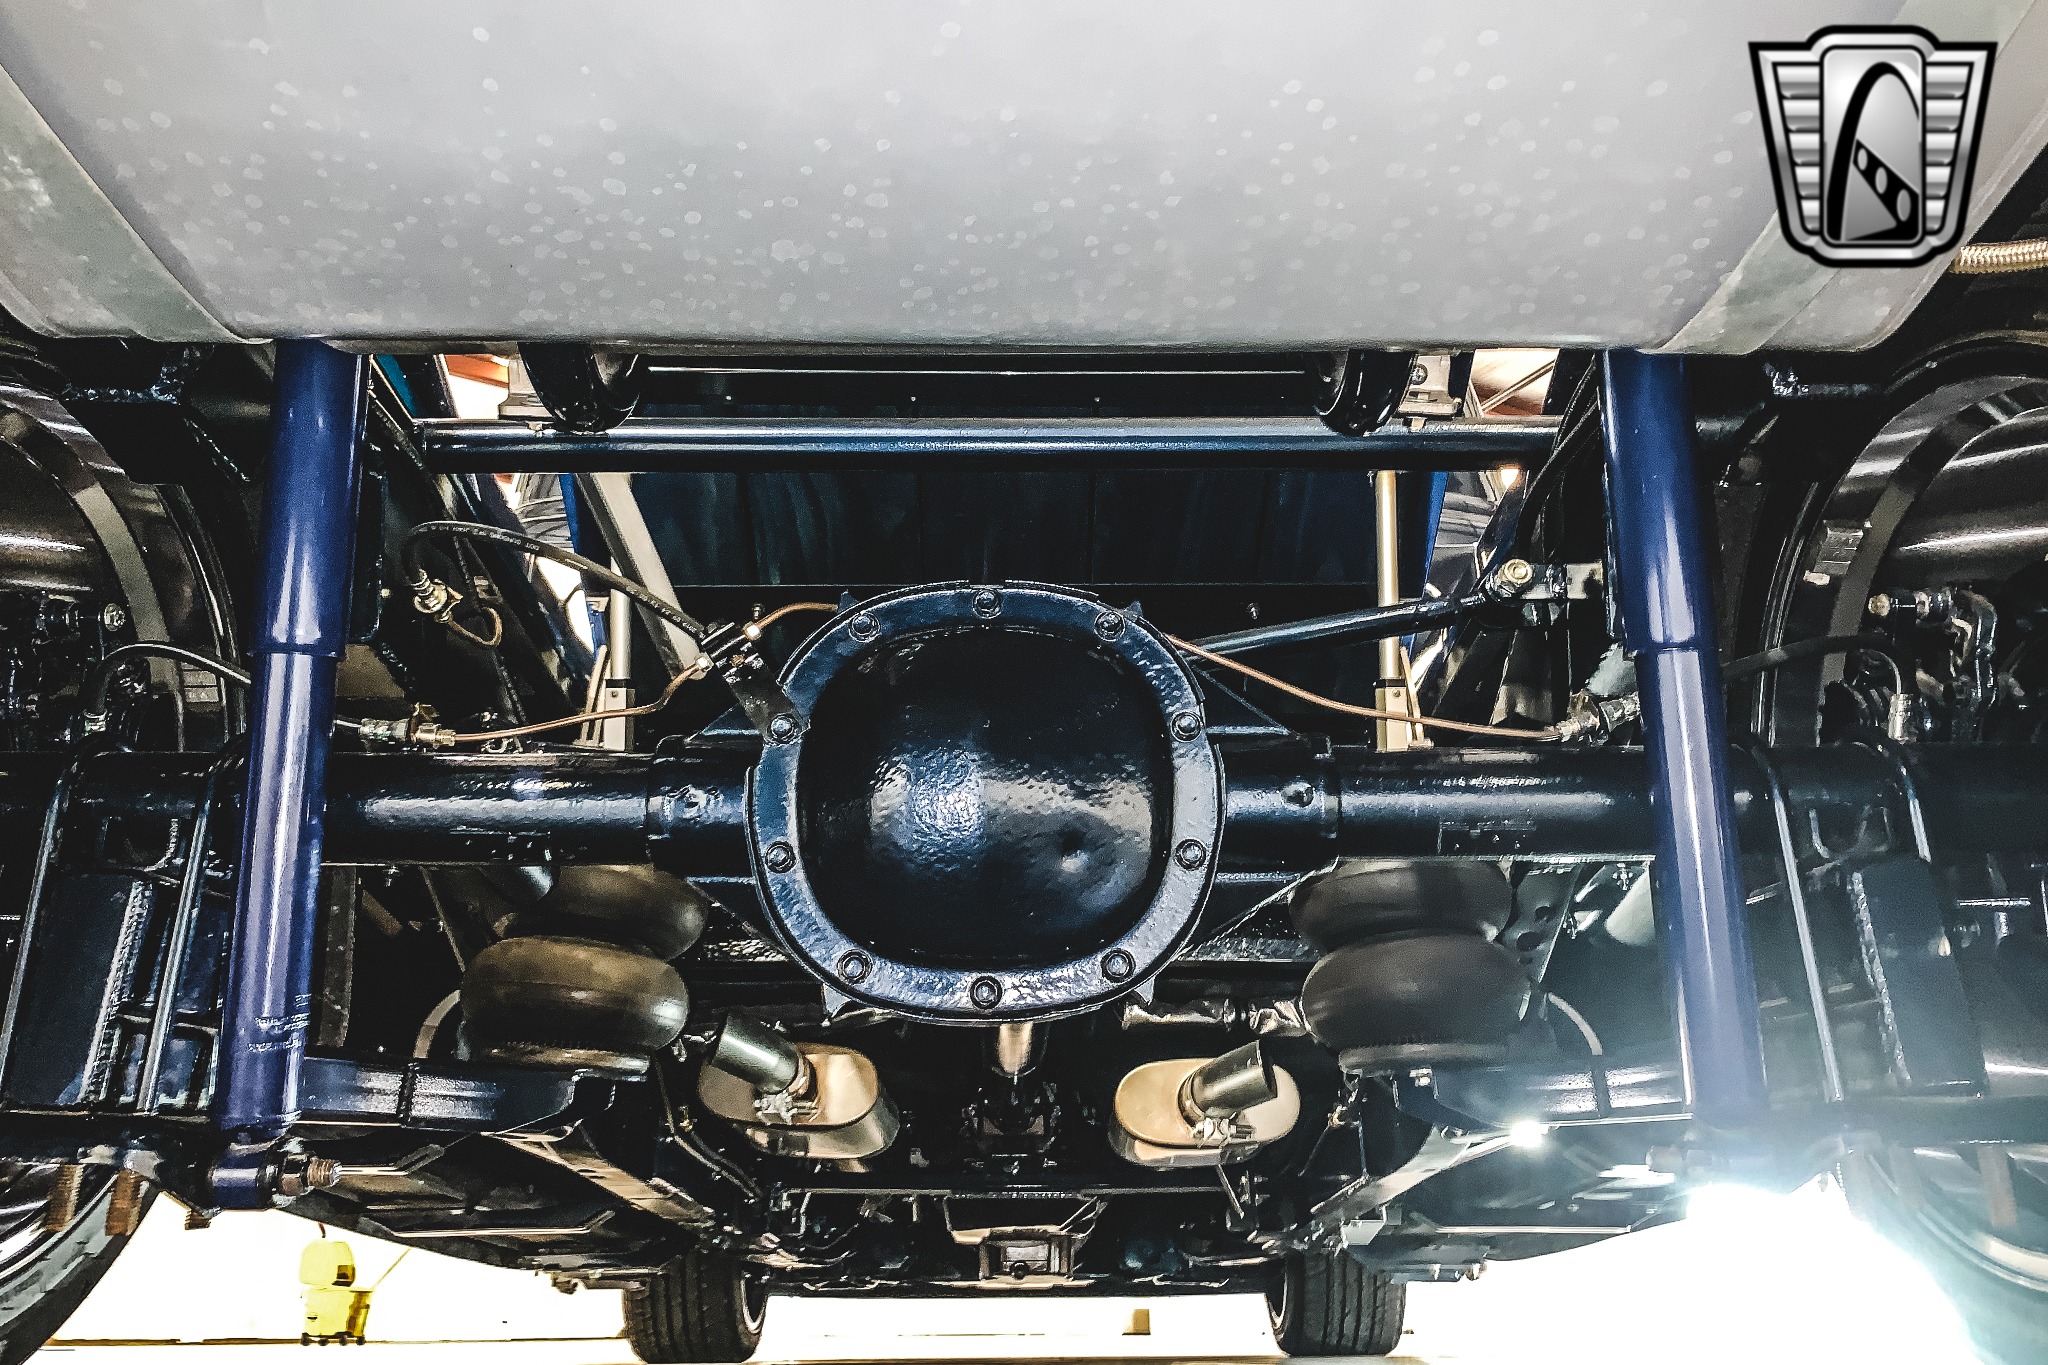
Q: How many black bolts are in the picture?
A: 10